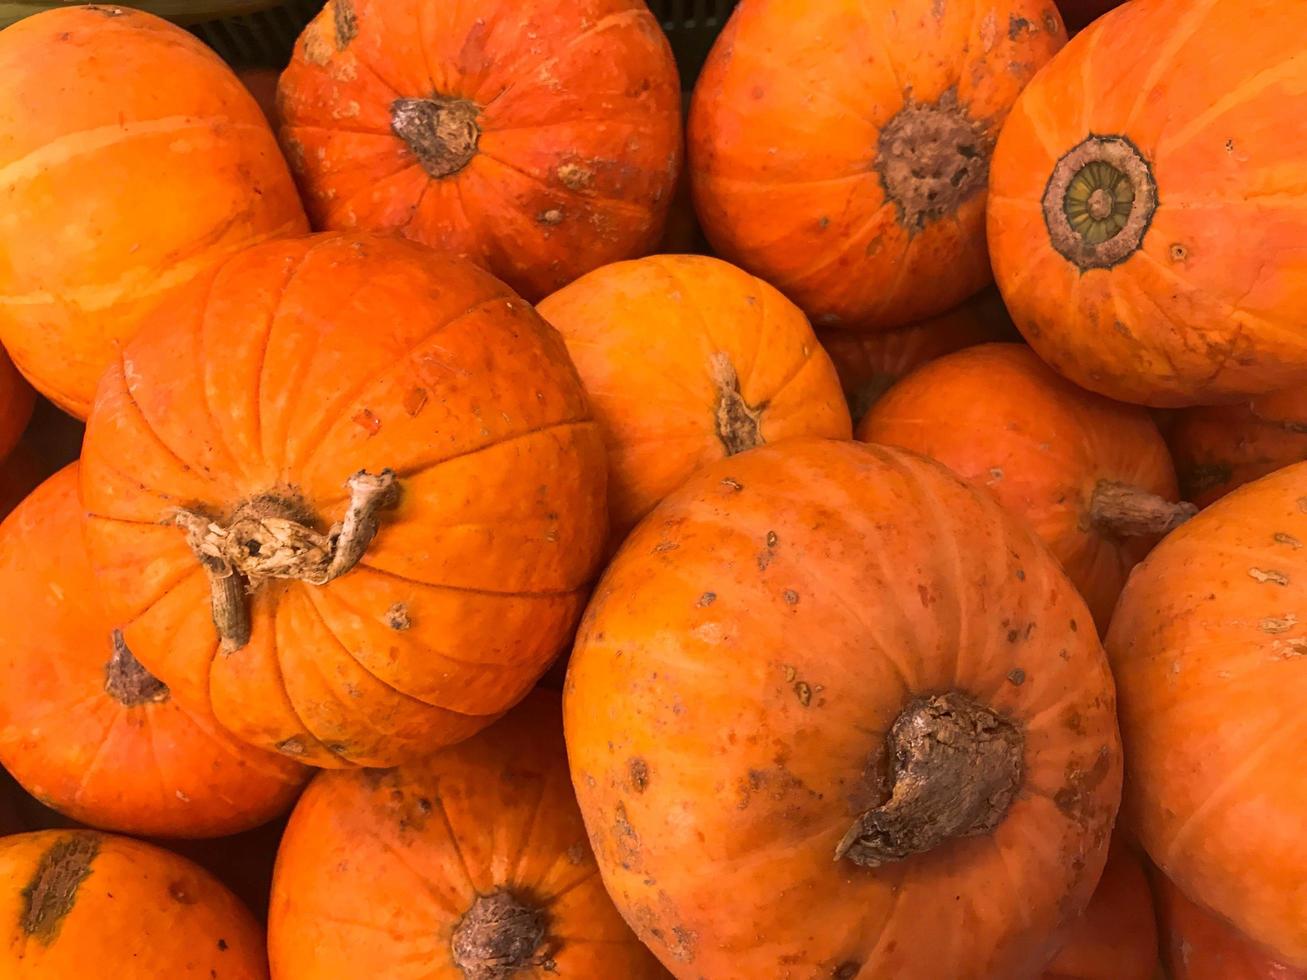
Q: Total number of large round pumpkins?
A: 12